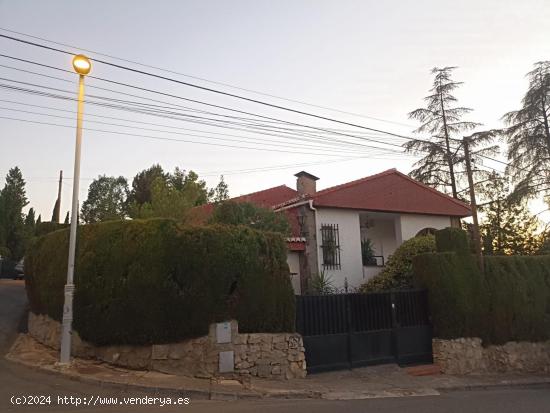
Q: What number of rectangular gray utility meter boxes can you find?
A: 2